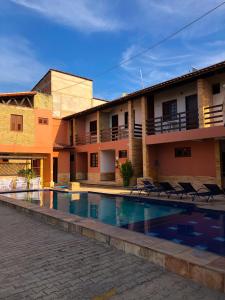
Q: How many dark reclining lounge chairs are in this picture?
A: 4